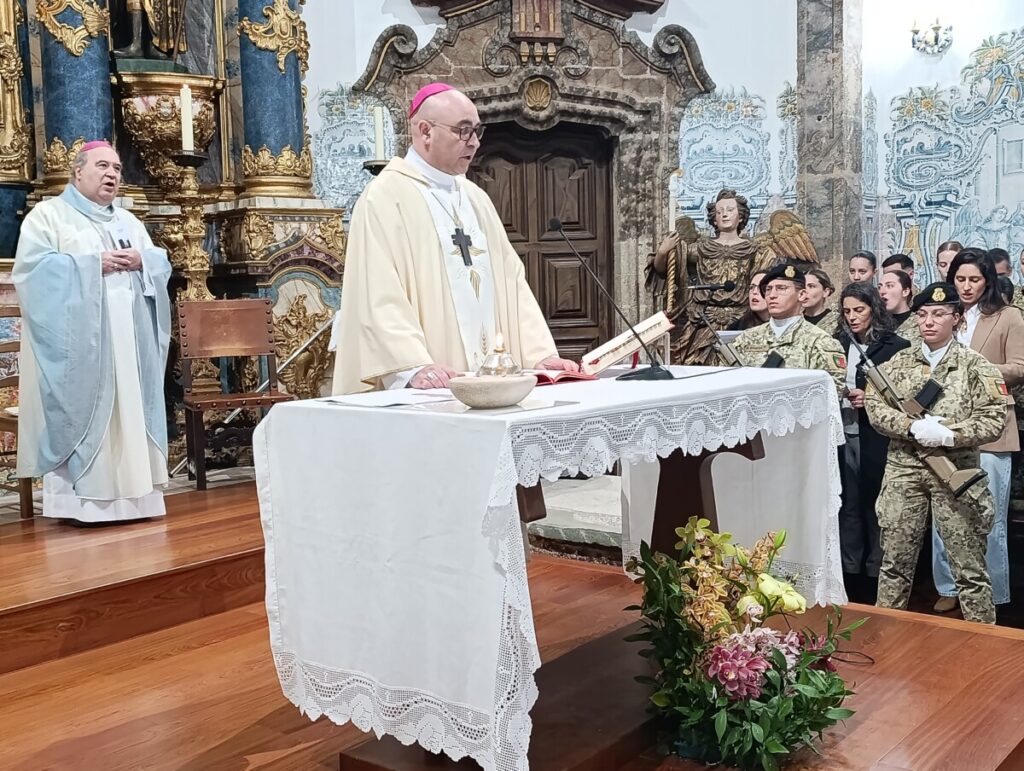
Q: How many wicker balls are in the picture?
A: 0